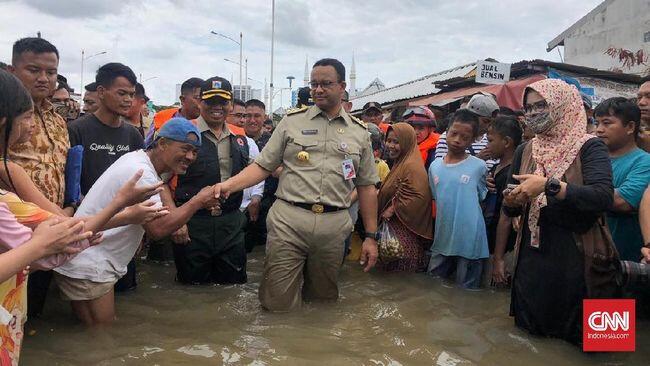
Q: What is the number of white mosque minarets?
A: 2